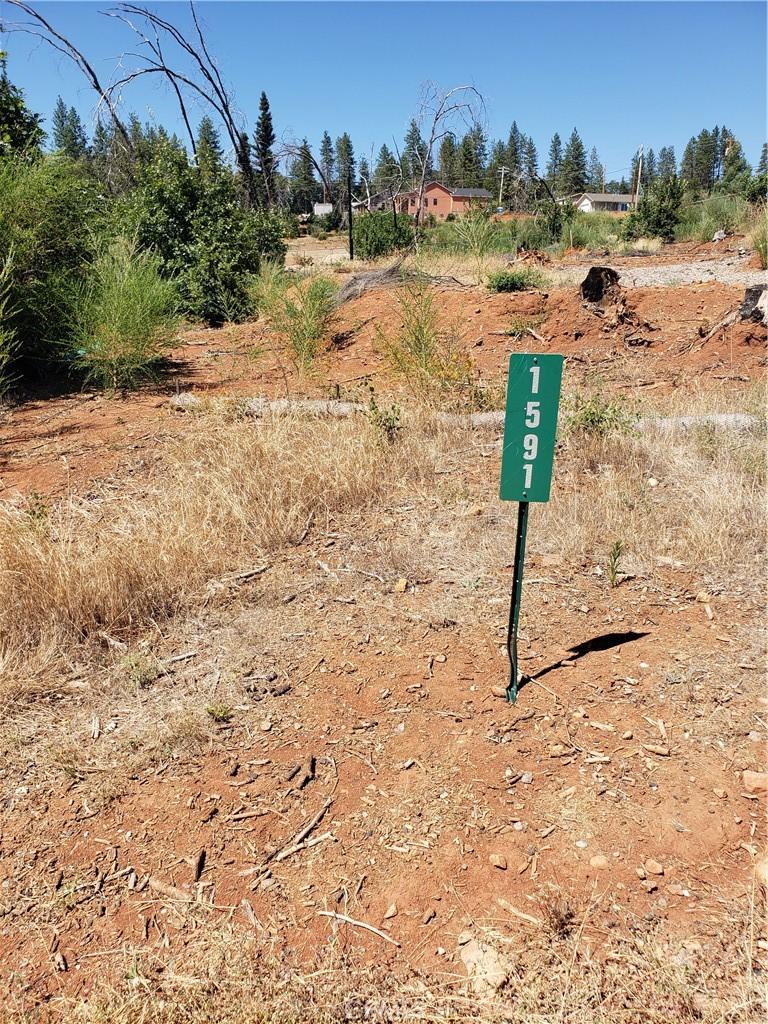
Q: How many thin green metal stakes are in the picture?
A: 1